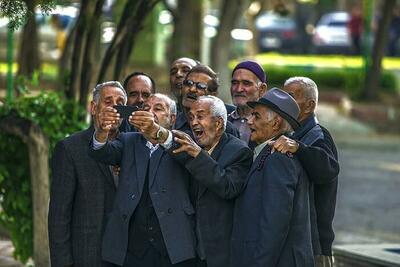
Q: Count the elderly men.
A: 9